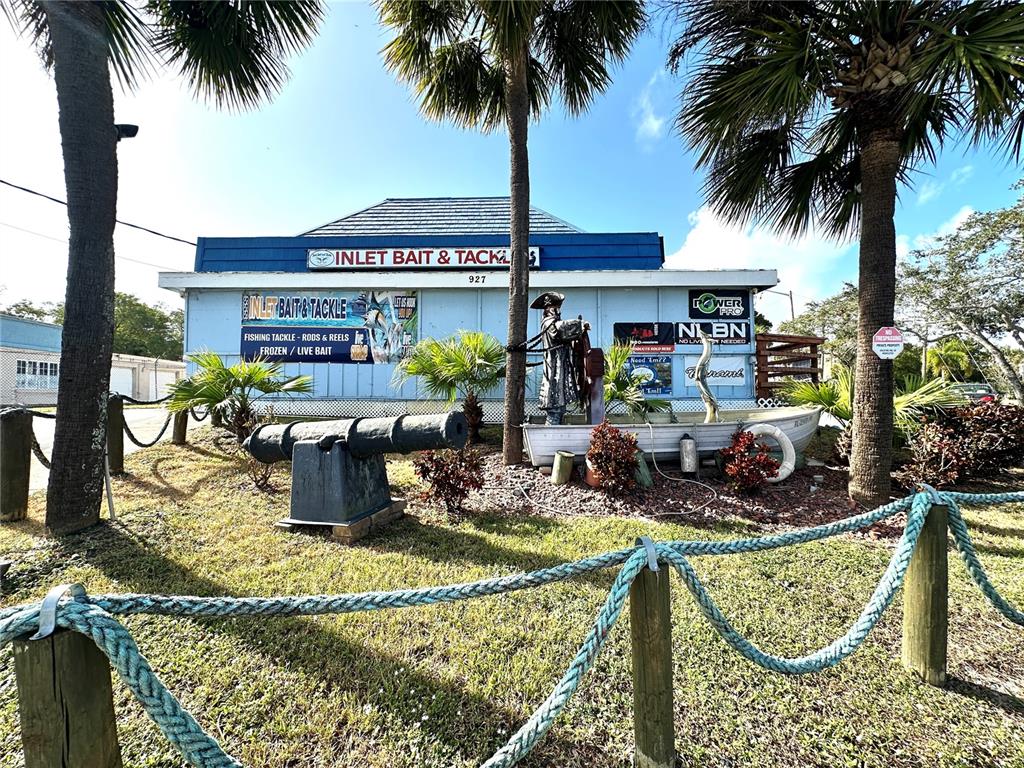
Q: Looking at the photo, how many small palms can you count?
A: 4